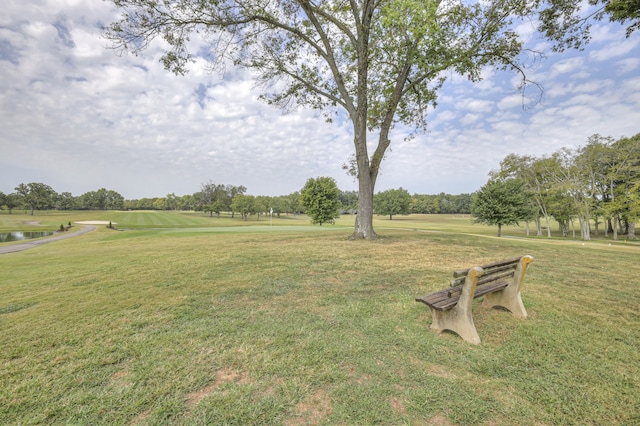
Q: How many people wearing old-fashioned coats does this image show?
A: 0